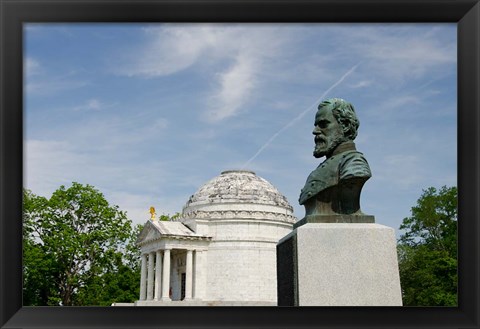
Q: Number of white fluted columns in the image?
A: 5